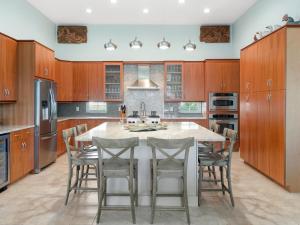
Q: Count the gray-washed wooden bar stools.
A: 6